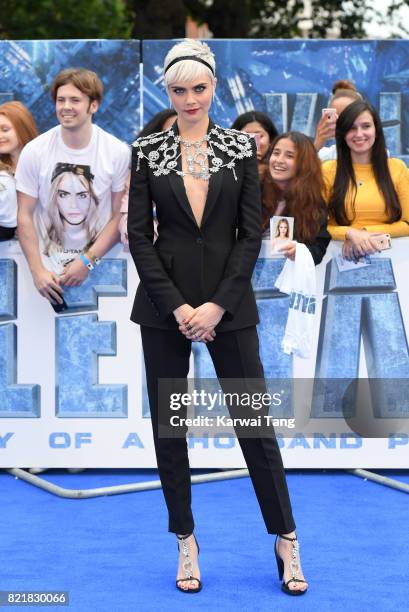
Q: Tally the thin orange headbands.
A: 0